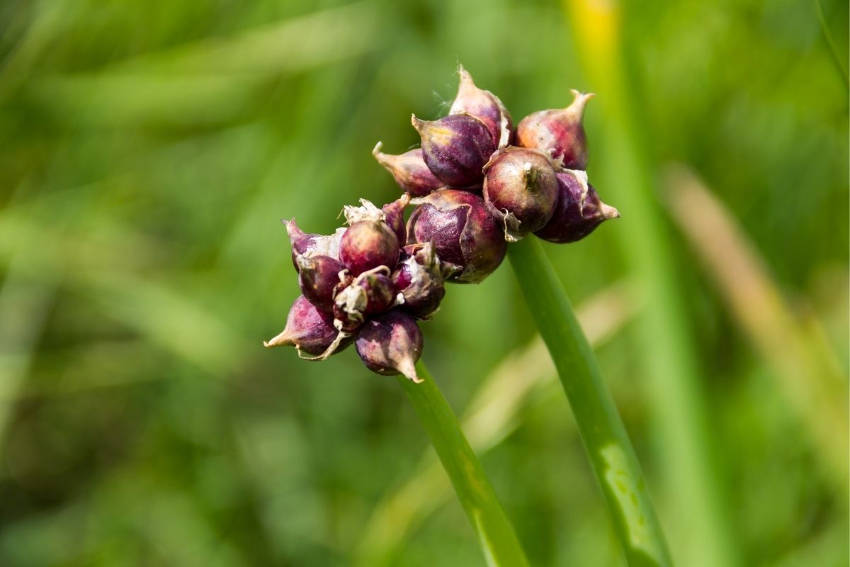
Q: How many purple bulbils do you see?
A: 15